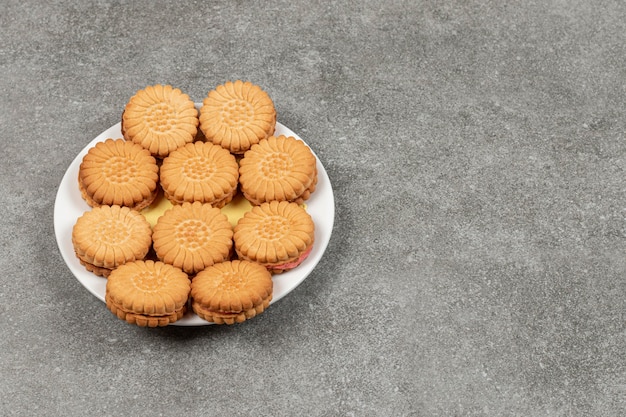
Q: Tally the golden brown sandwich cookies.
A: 10